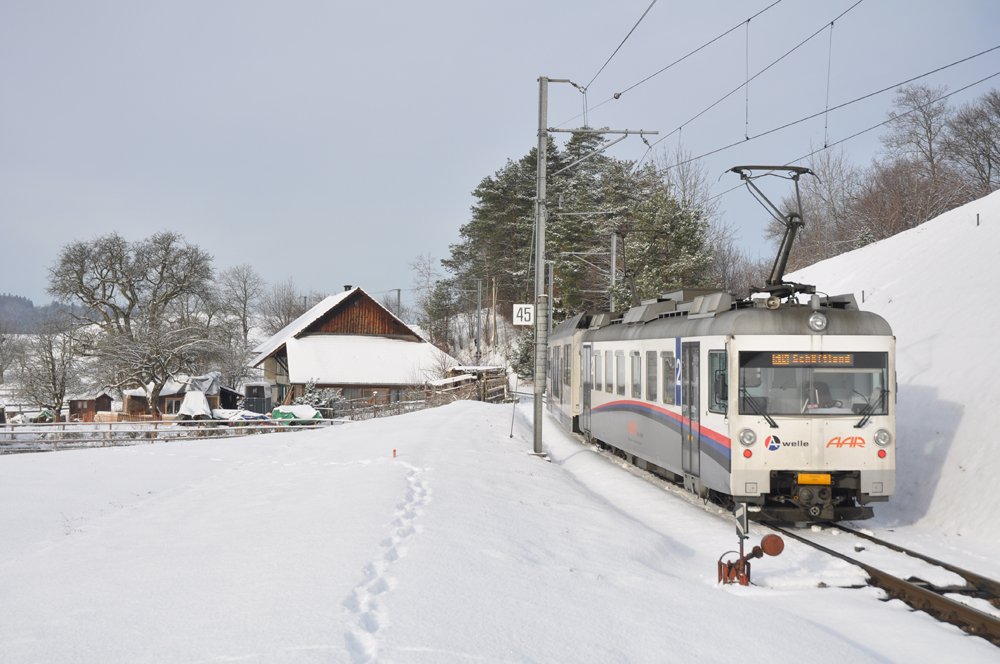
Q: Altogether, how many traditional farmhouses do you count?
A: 1